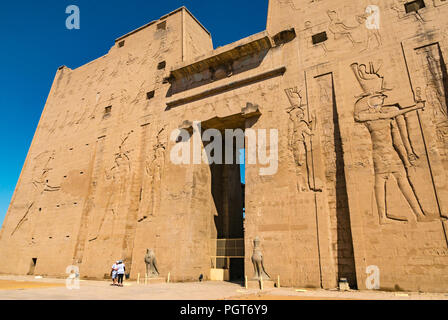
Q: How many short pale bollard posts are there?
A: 6